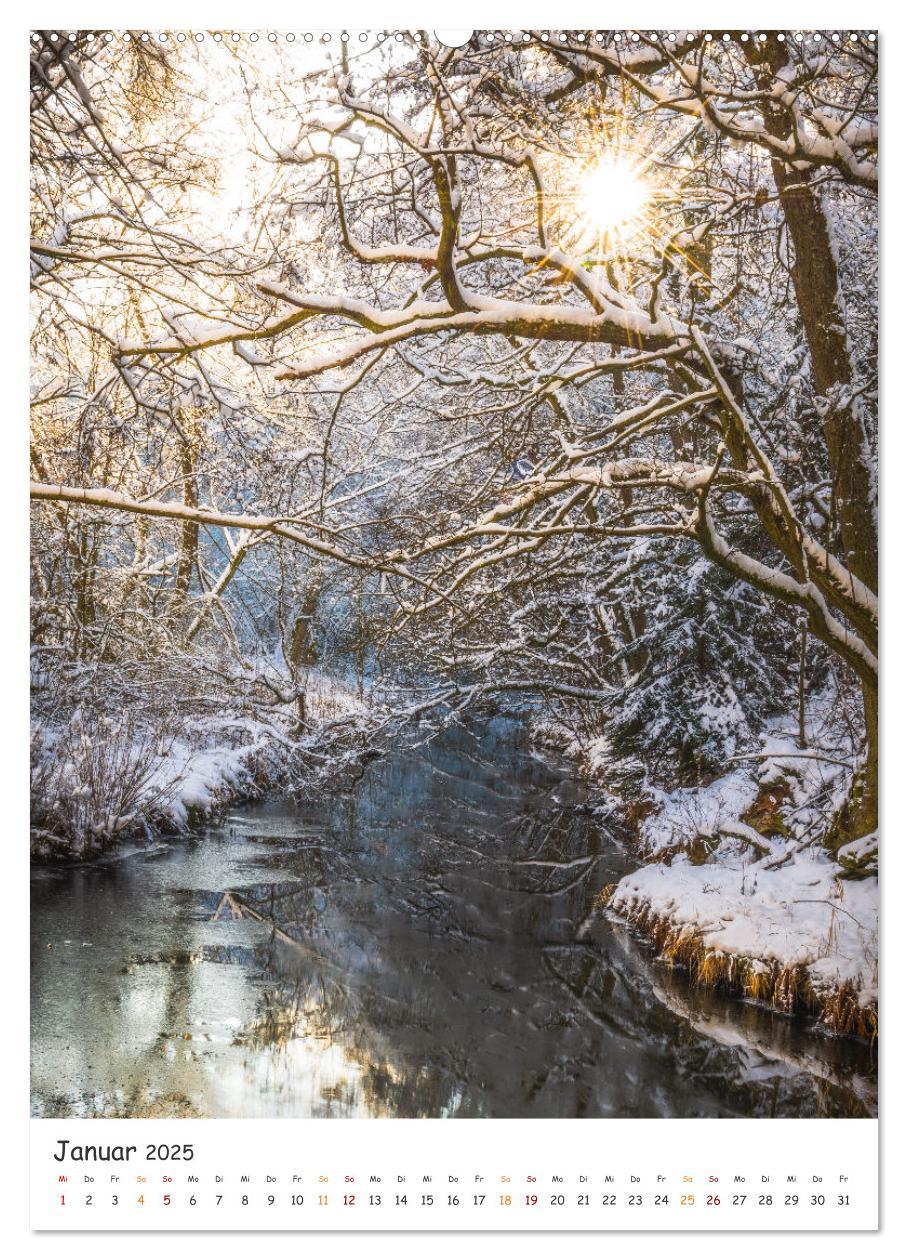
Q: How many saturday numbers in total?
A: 4